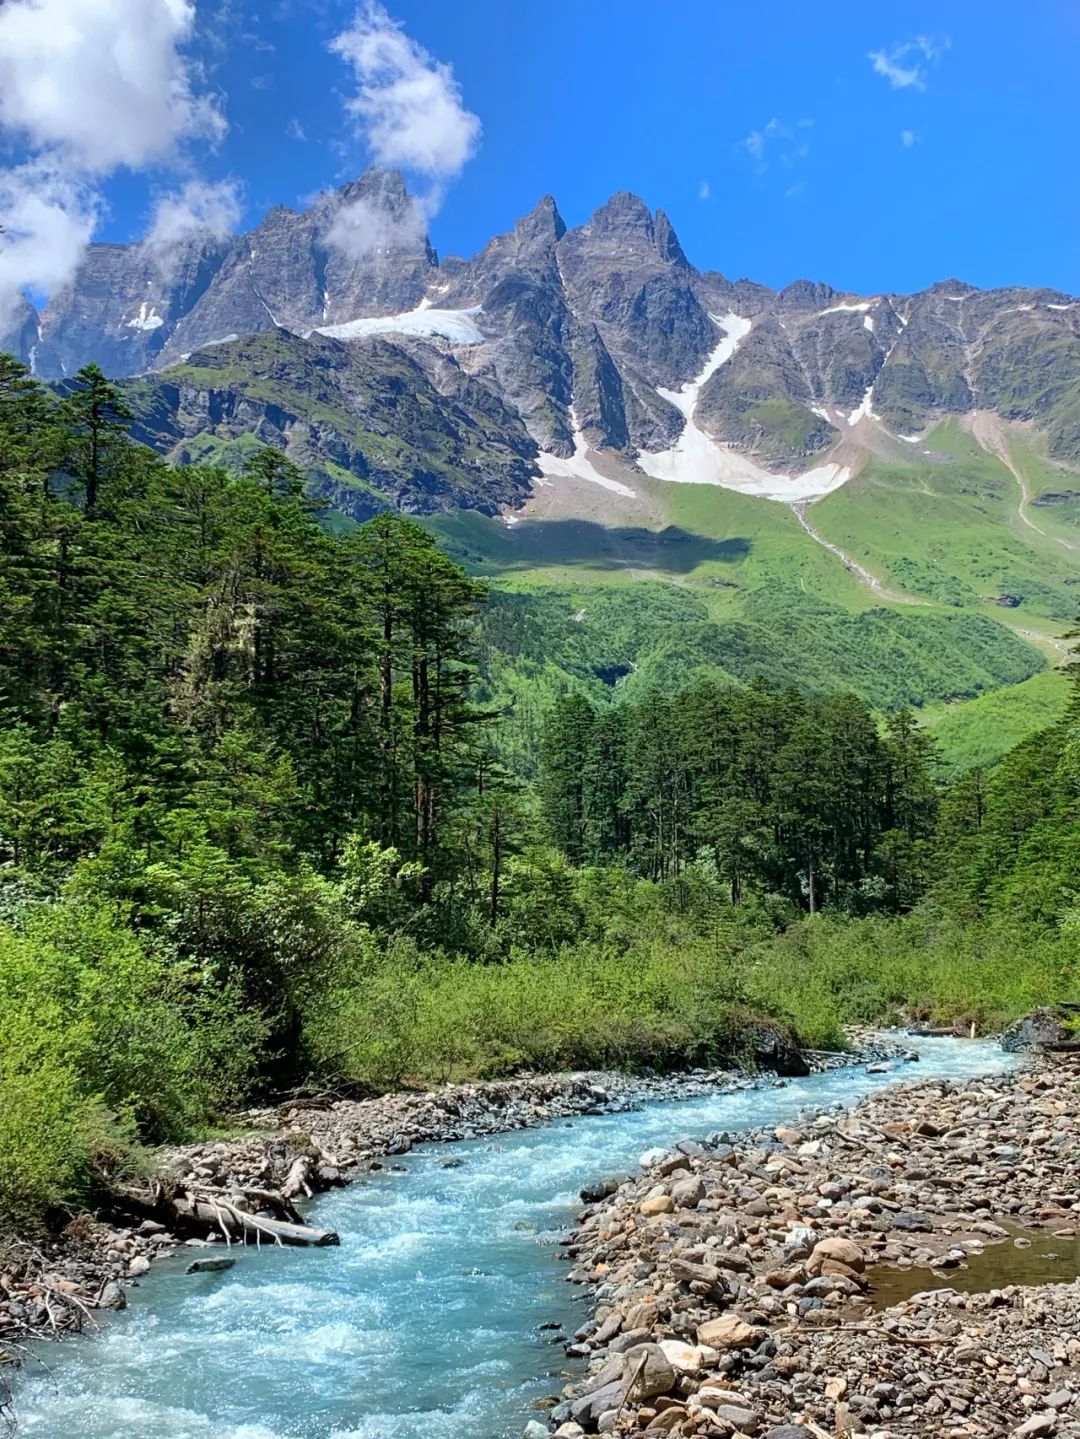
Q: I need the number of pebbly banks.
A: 2